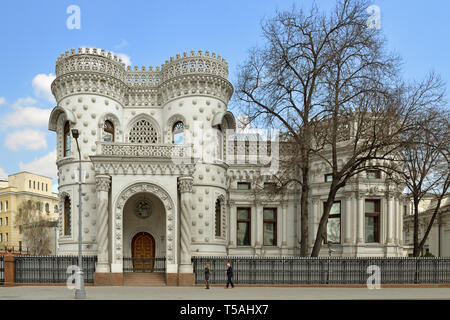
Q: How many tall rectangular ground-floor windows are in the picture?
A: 4